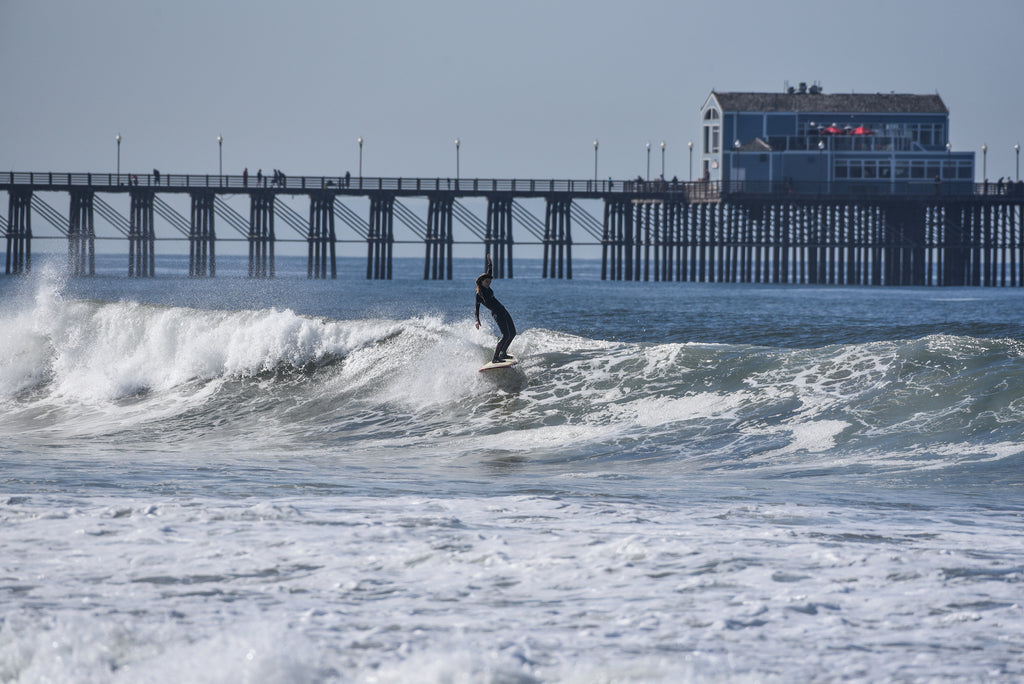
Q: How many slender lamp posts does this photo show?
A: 13